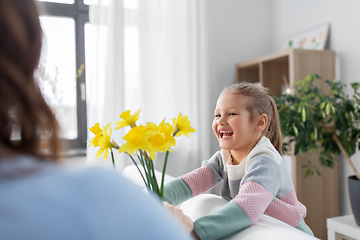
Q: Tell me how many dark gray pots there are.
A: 1